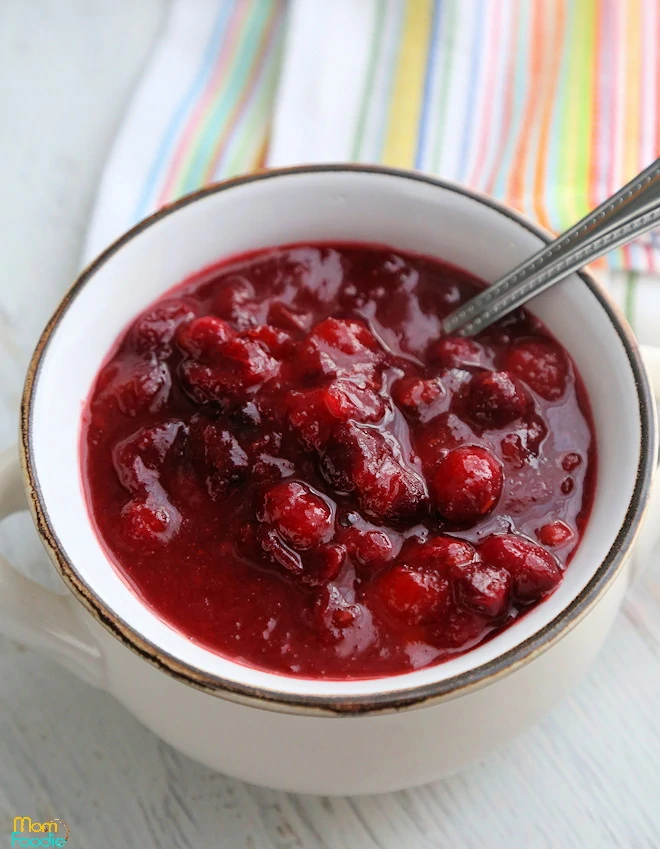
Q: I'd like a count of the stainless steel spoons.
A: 1